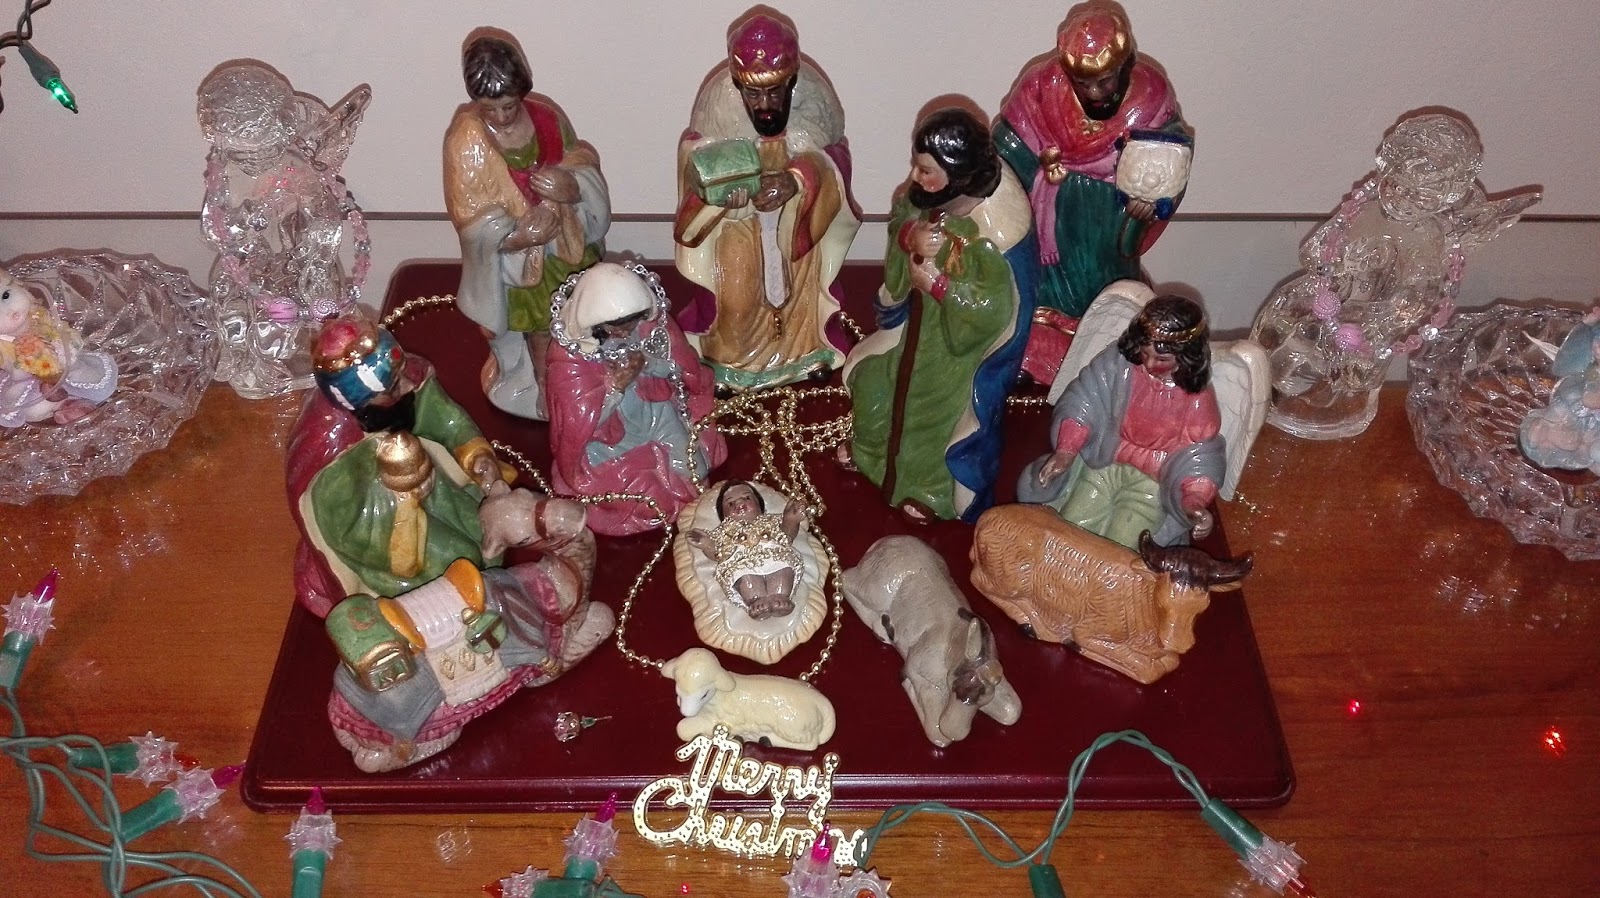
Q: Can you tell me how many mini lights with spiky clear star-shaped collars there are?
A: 9